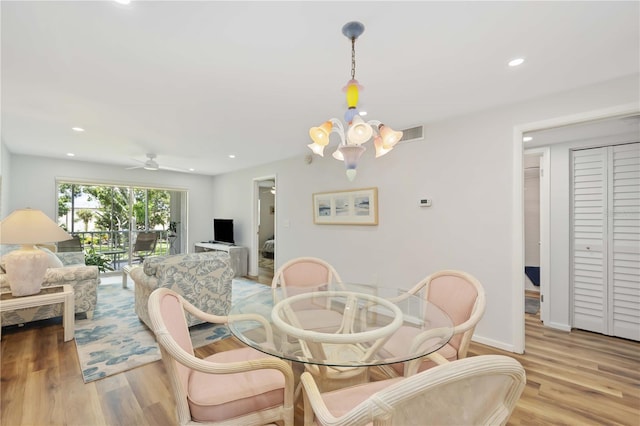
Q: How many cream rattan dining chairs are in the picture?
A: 4